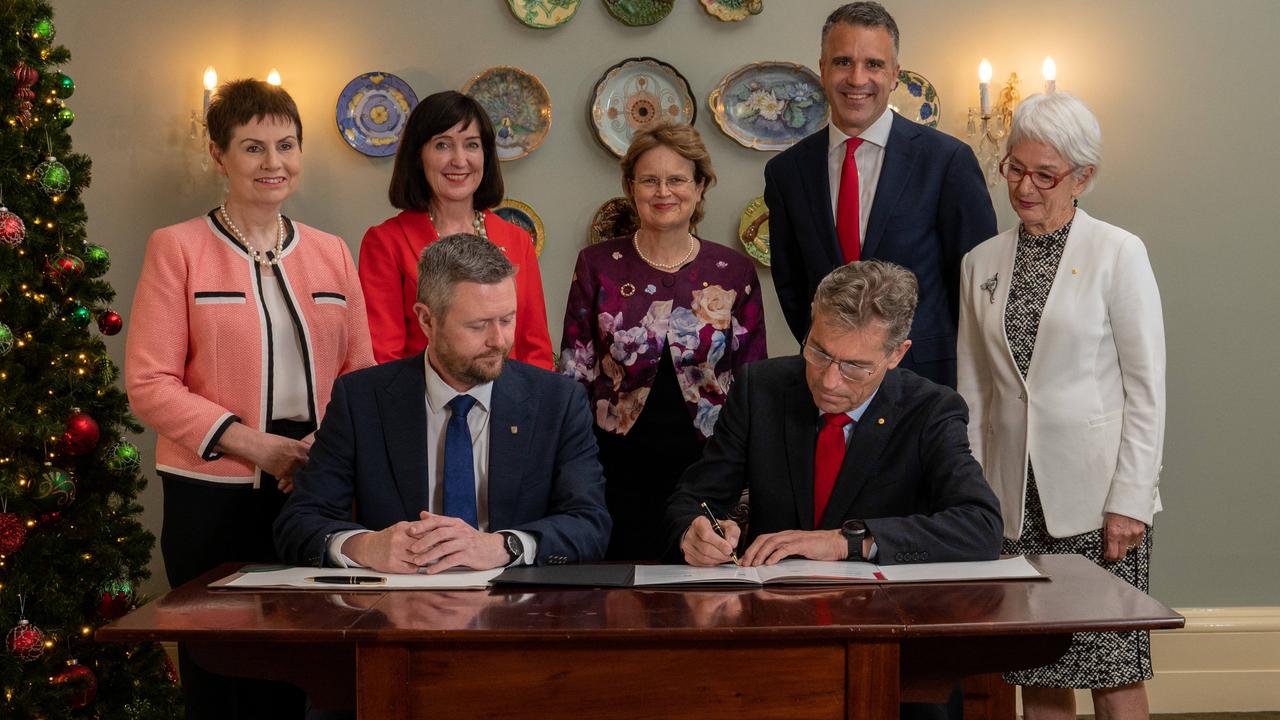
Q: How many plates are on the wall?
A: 11